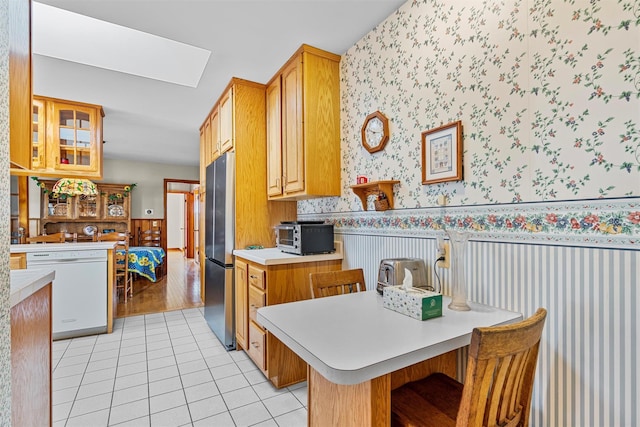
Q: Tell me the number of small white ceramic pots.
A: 0